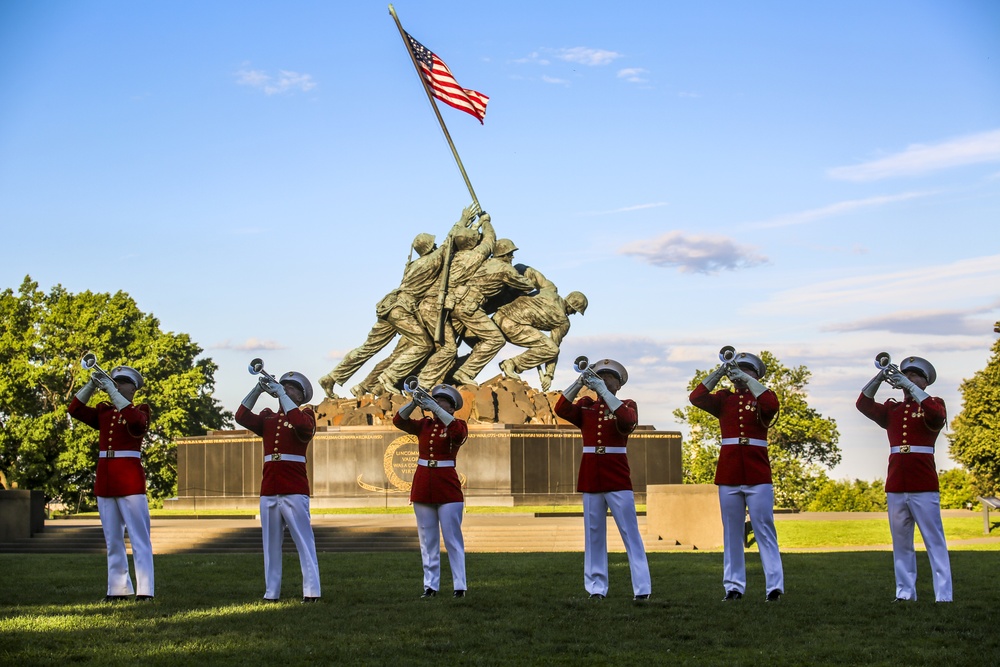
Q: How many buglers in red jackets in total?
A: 6